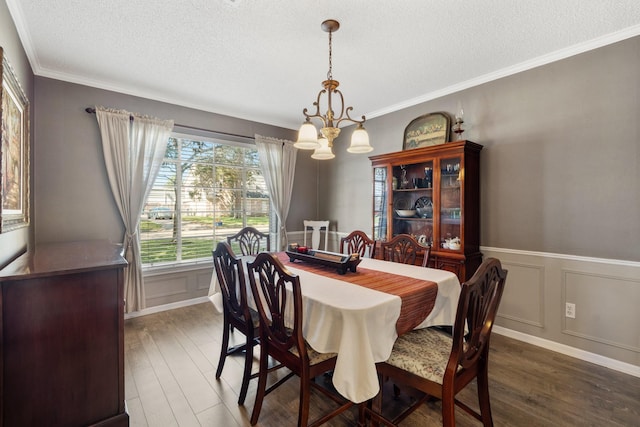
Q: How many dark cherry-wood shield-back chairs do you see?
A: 6